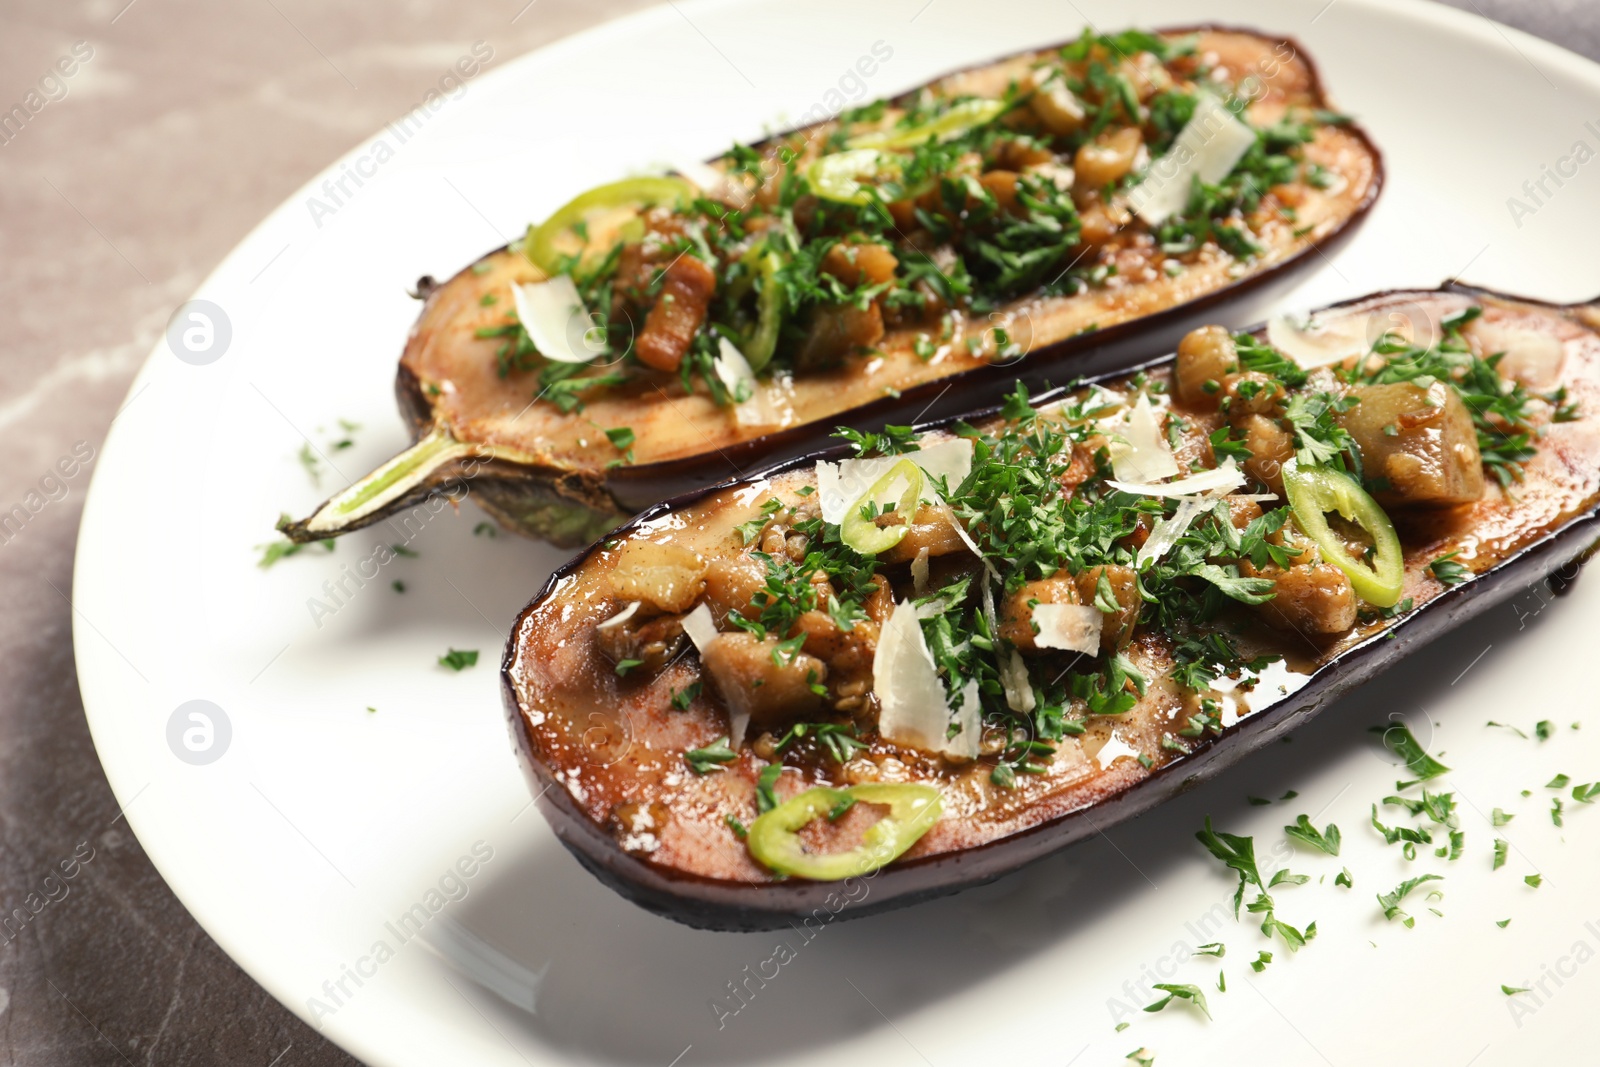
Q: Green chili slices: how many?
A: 7